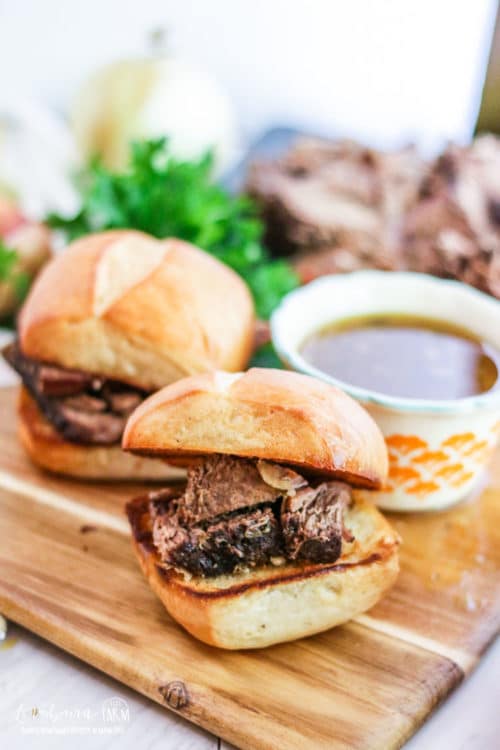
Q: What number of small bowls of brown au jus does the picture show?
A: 1